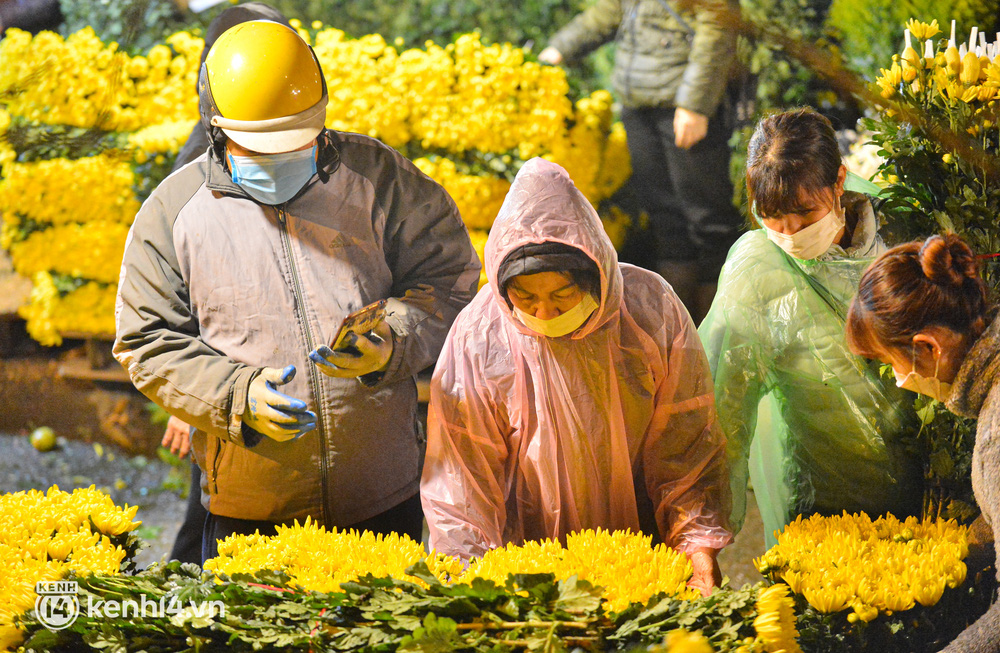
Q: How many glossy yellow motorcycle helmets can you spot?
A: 1